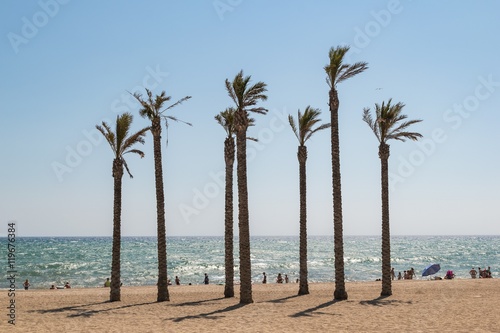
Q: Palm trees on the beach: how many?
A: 7